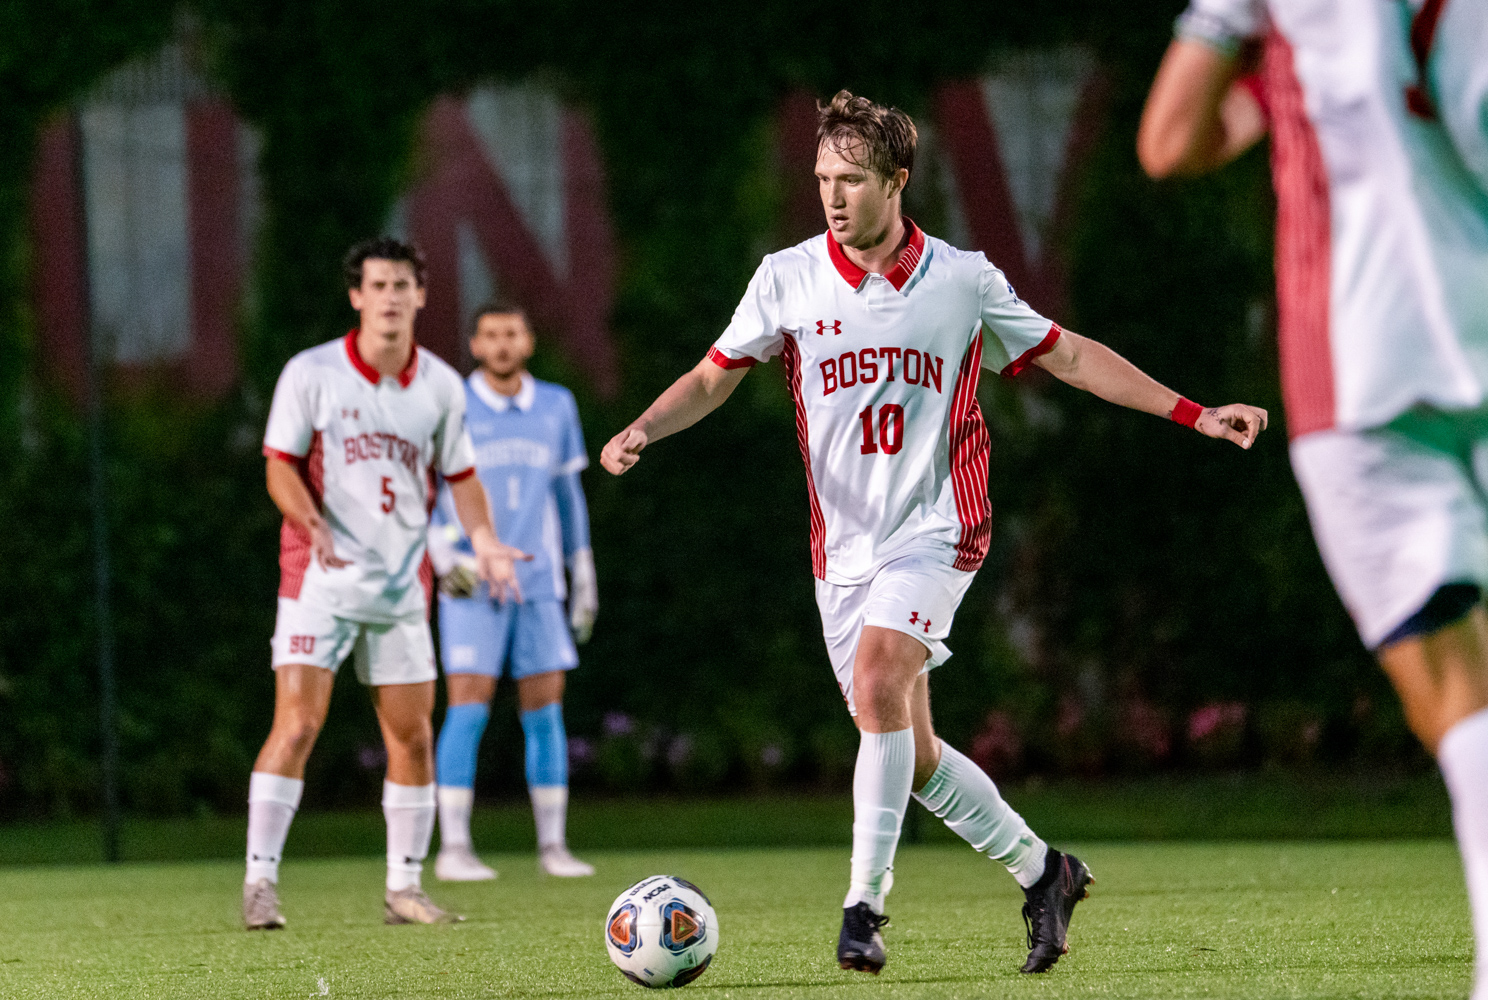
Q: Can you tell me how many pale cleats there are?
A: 4